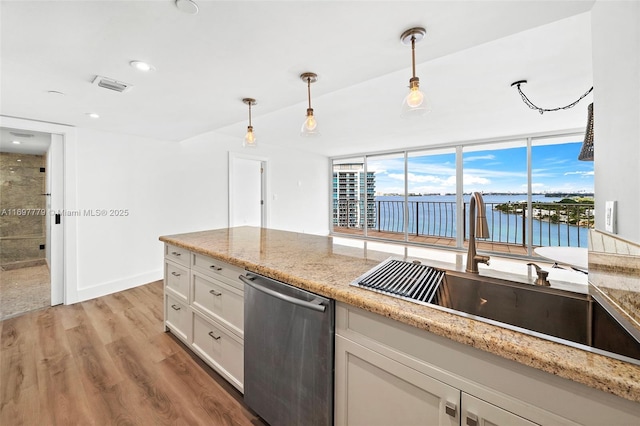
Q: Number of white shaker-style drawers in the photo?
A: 6